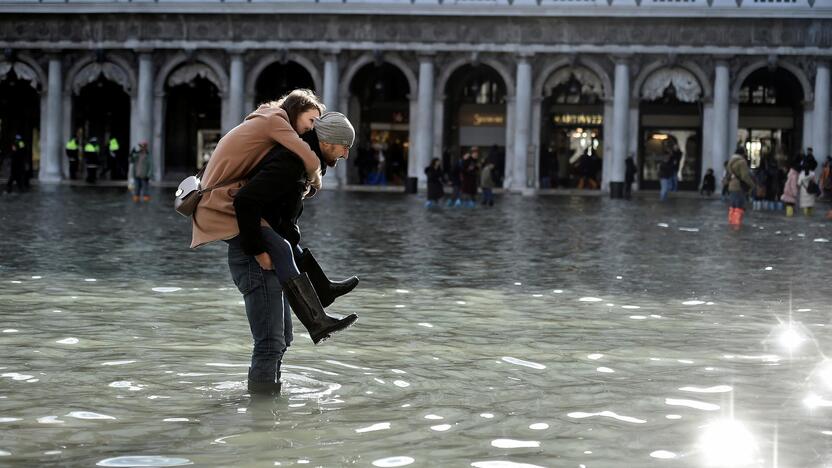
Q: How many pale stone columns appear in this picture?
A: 9